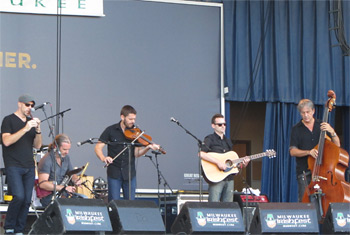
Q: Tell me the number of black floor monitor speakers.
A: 5